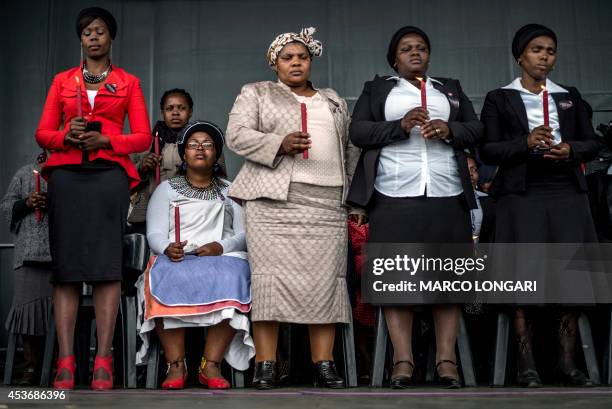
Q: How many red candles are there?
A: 7